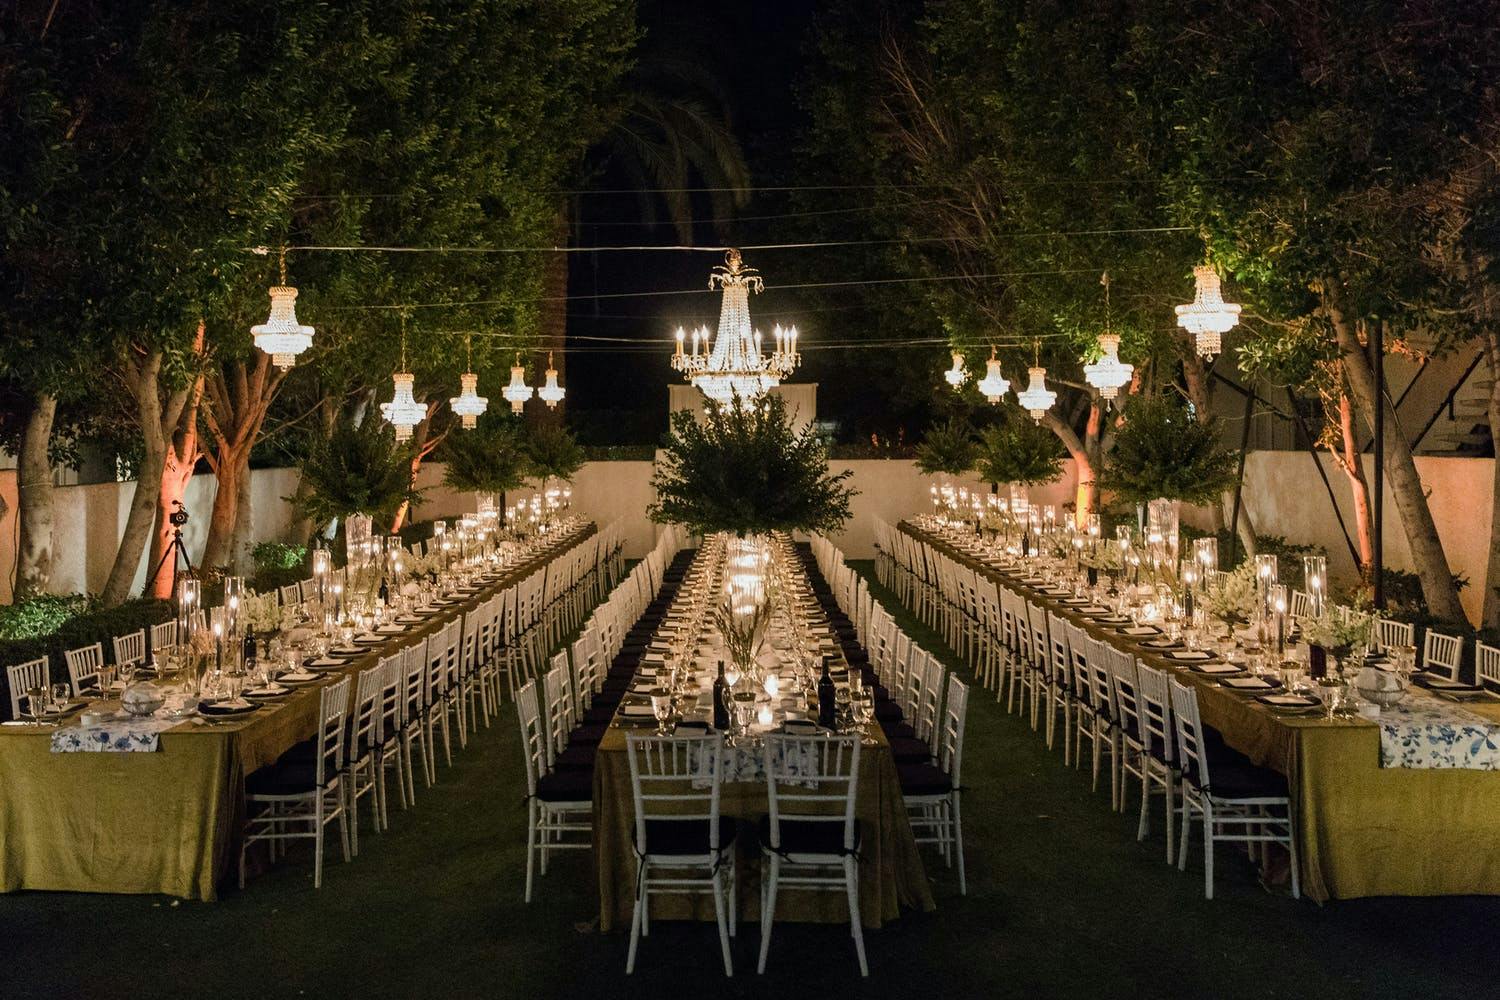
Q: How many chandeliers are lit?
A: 11